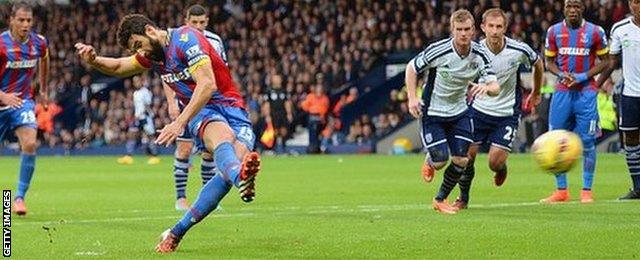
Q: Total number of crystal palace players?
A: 3